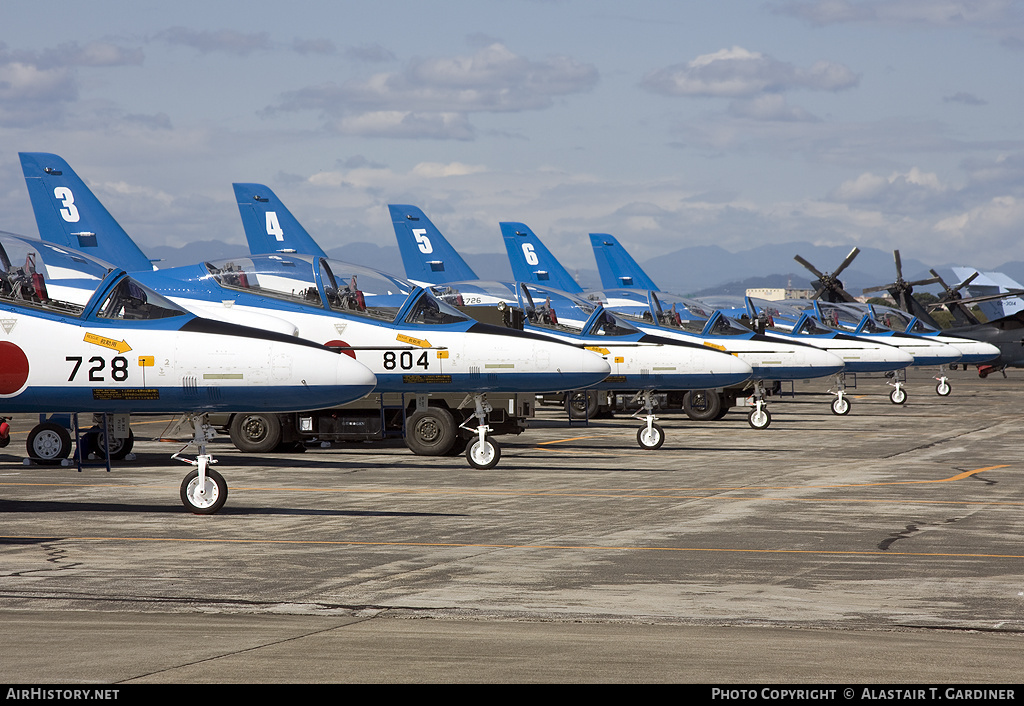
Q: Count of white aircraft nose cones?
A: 7